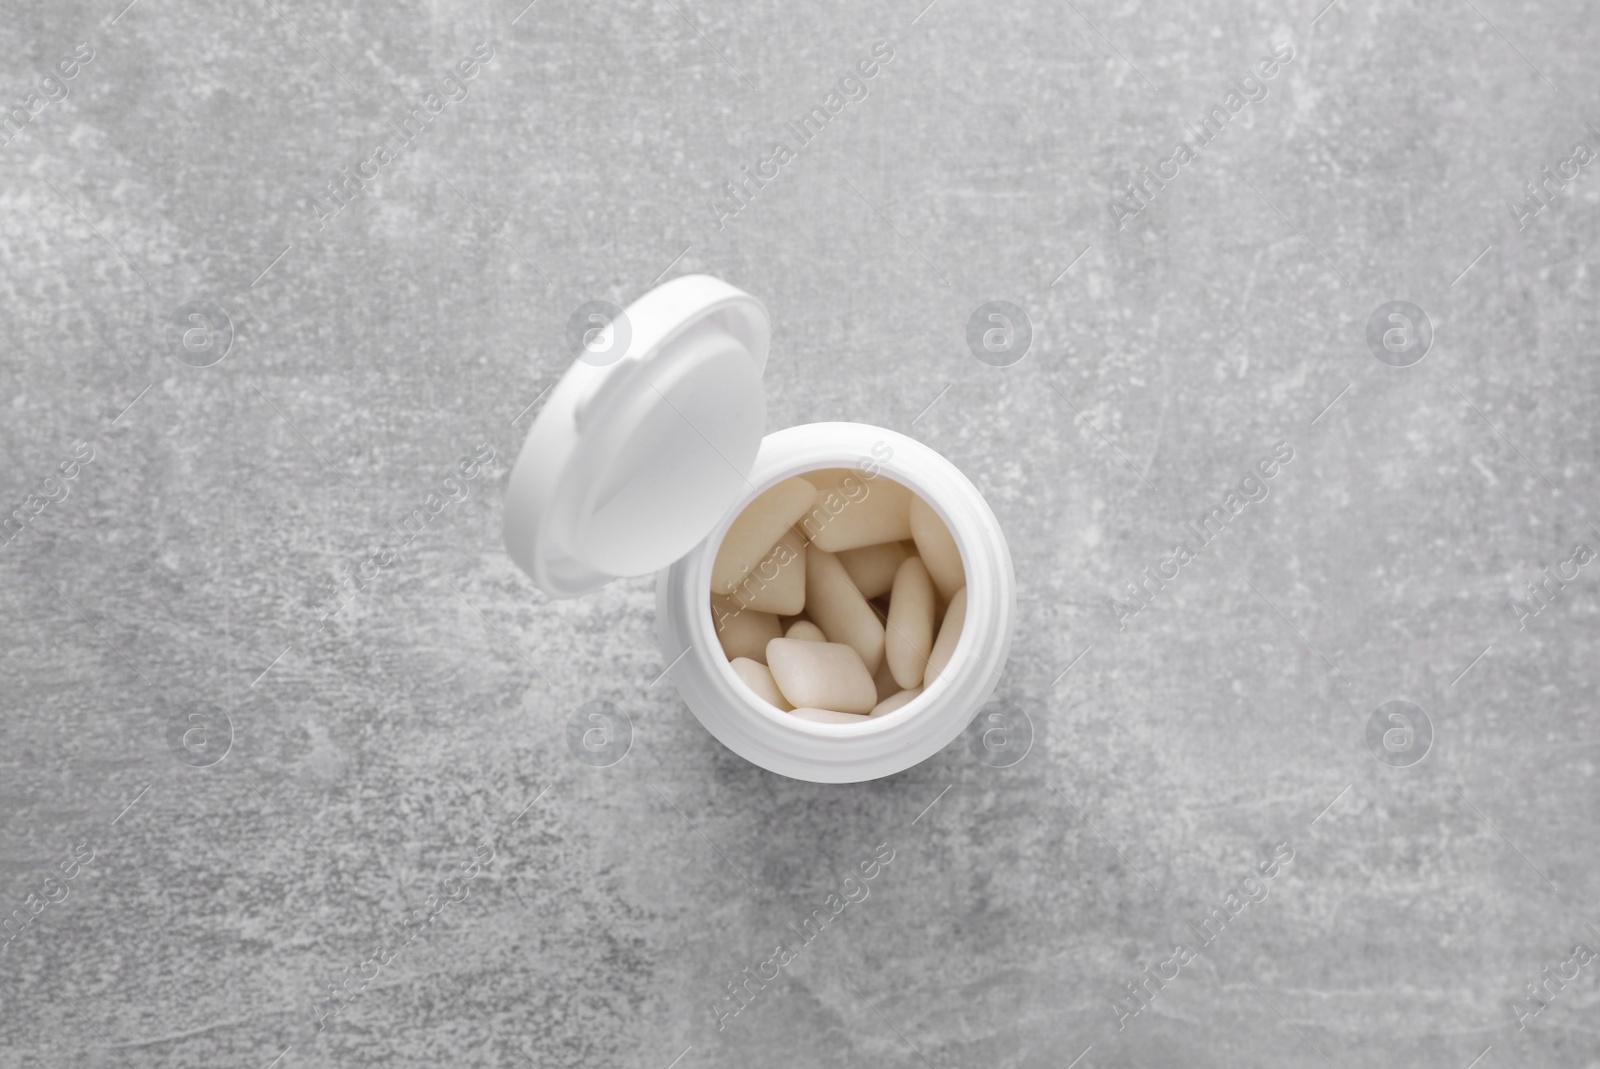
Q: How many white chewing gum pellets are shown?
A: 14